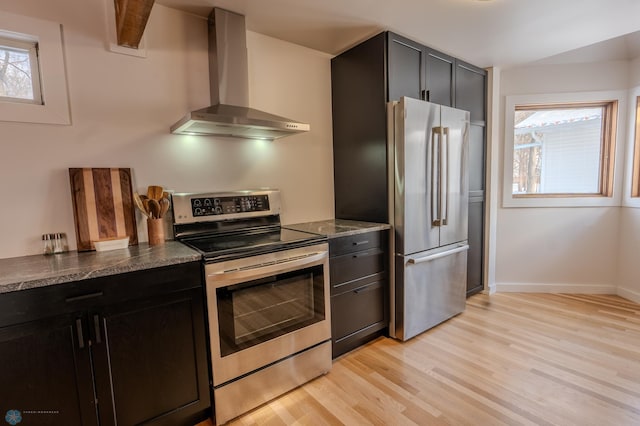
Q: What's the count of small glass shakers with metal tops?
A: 2